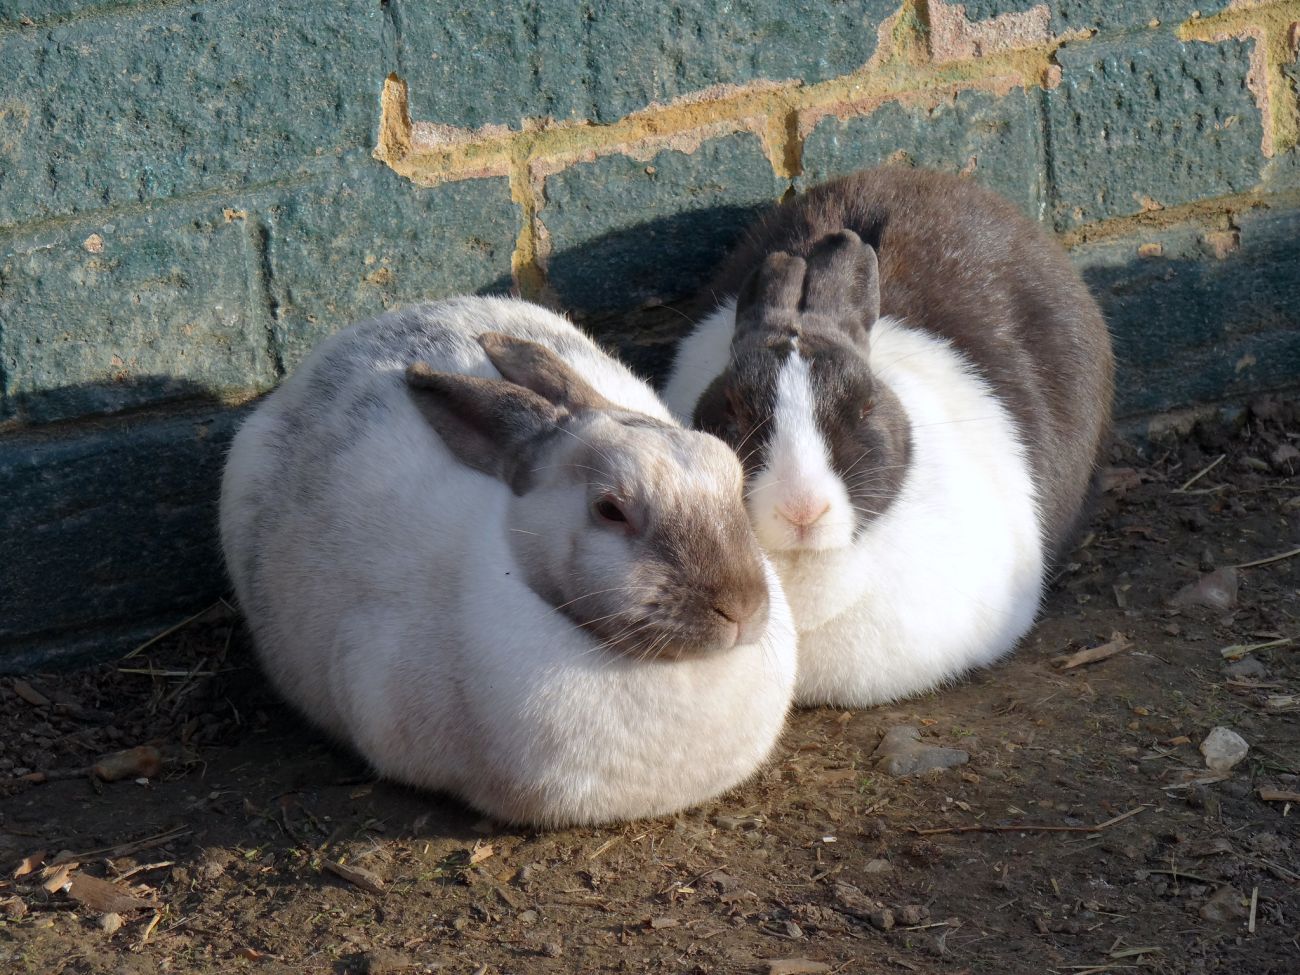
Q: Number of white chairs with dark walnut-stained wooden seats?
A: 0